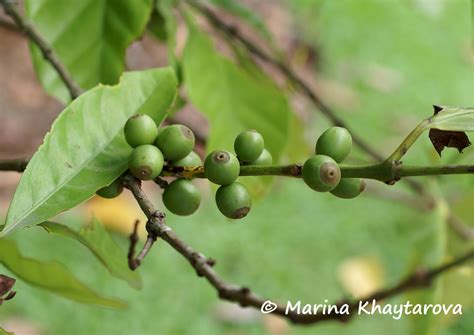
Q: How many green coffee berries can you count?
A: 13